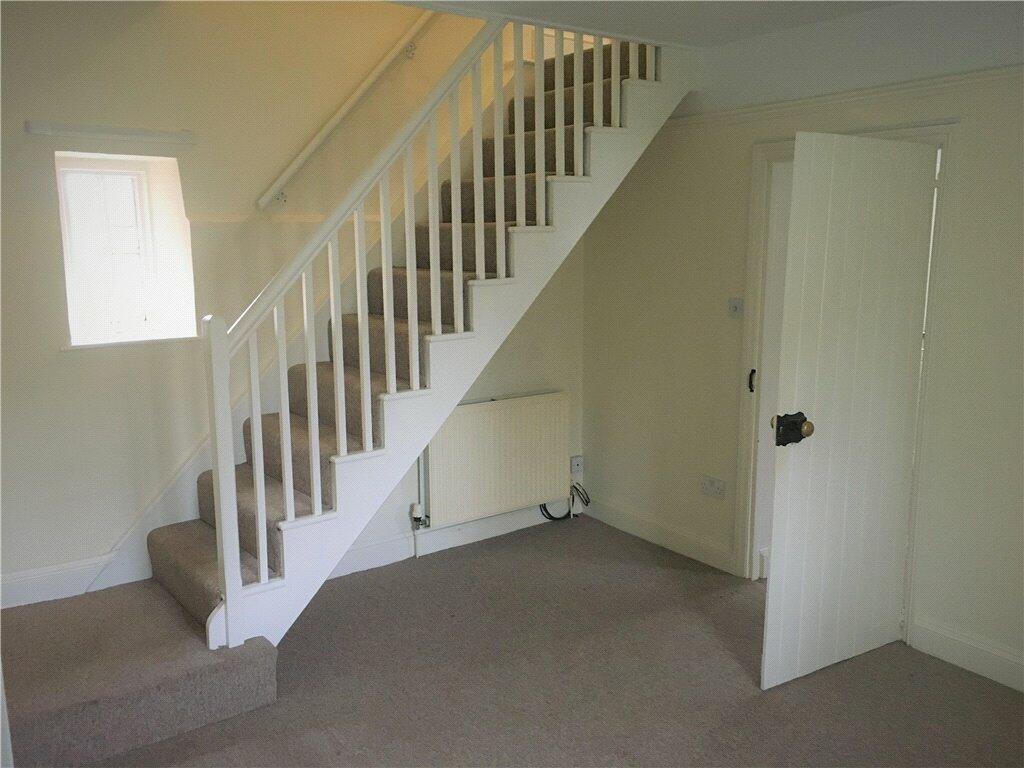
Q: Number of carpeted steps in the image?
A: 12